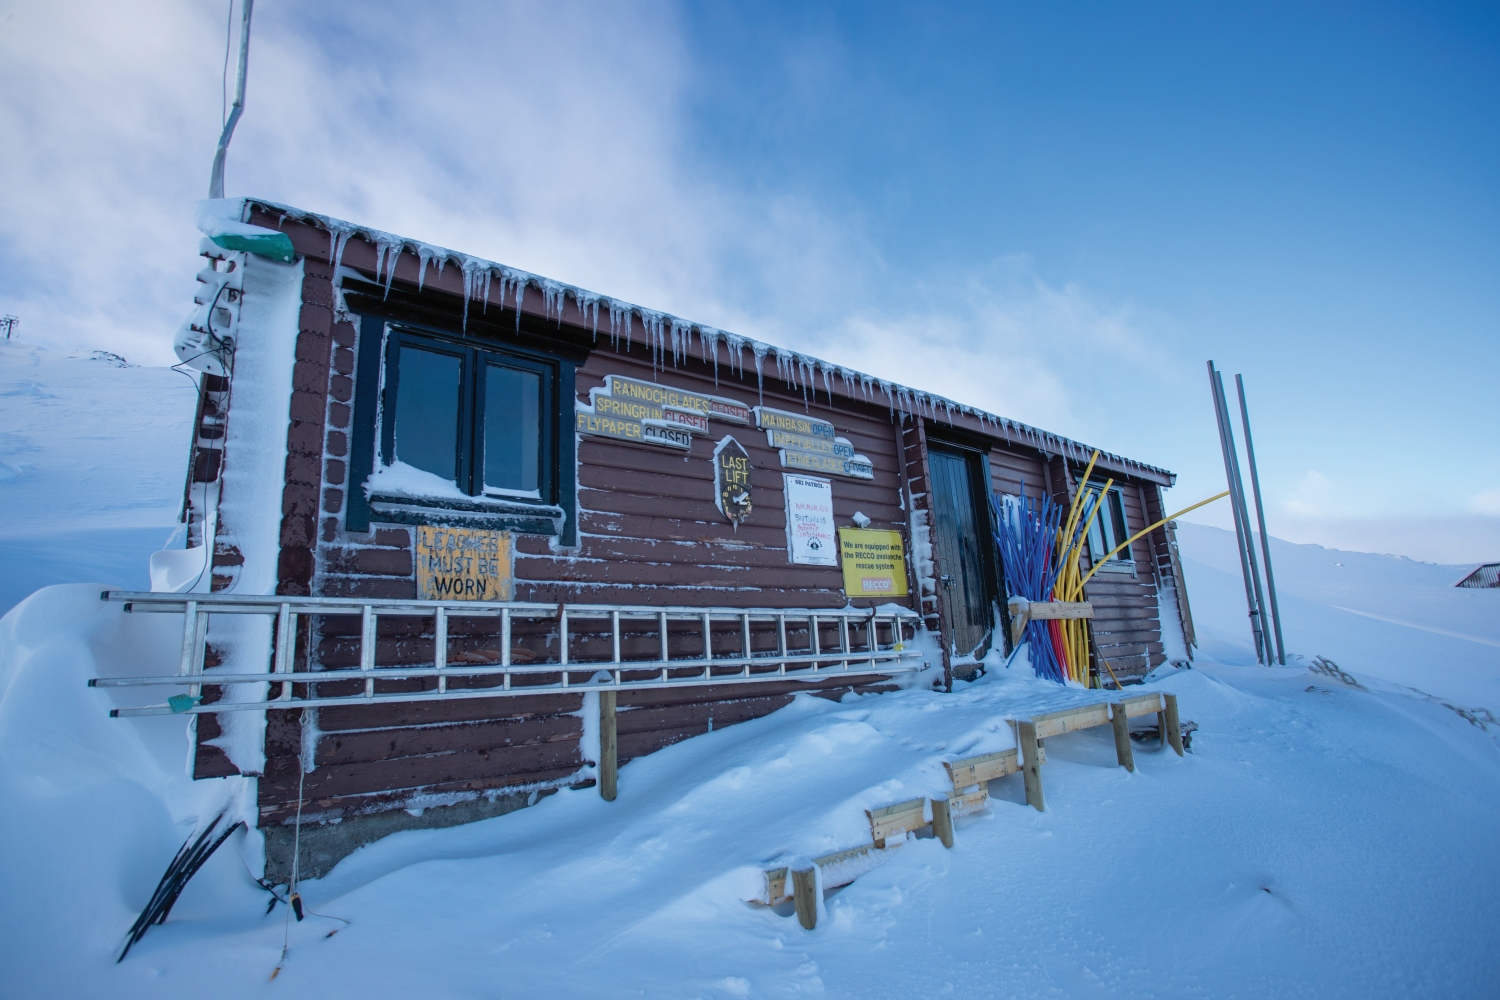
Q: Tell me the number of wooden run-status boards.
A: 6